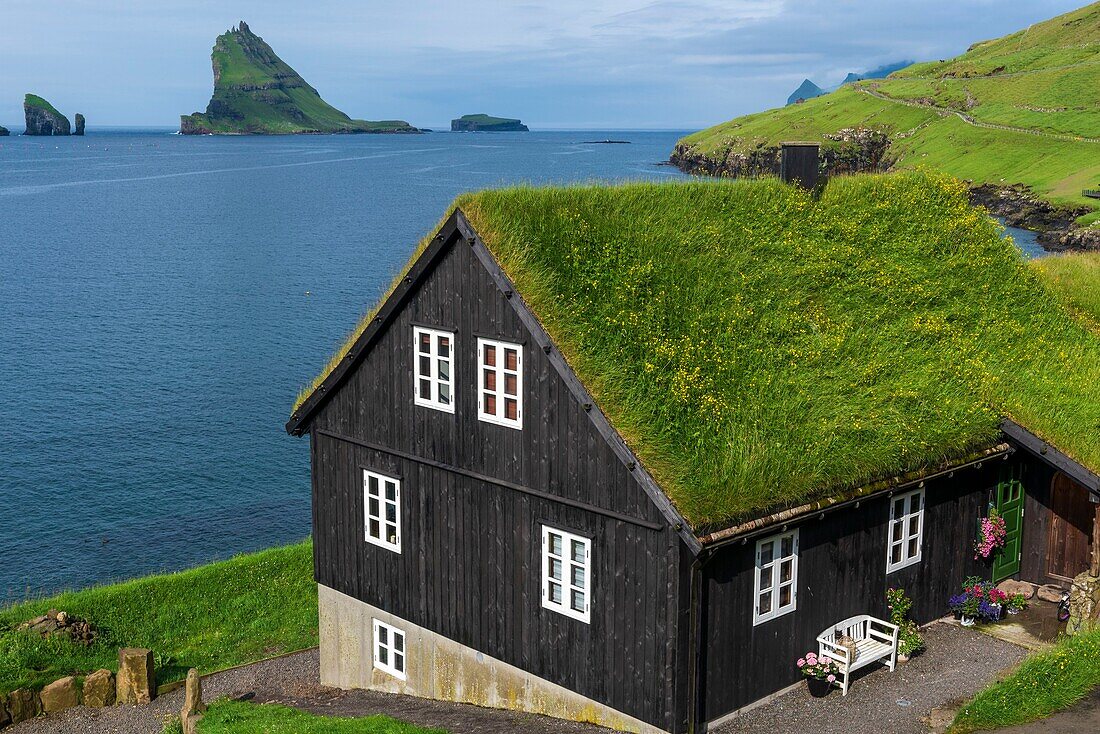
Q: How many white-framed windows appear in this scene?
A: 7